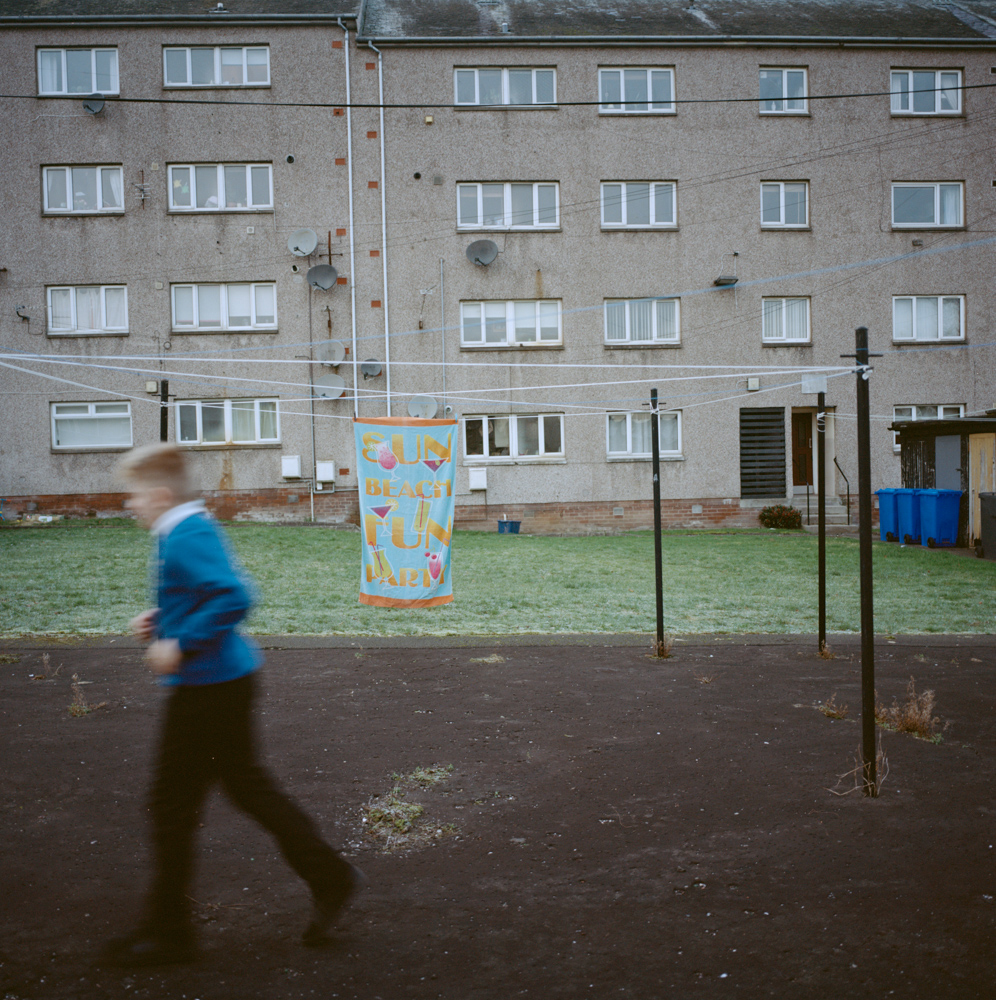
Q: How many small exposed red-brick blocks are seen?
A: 14